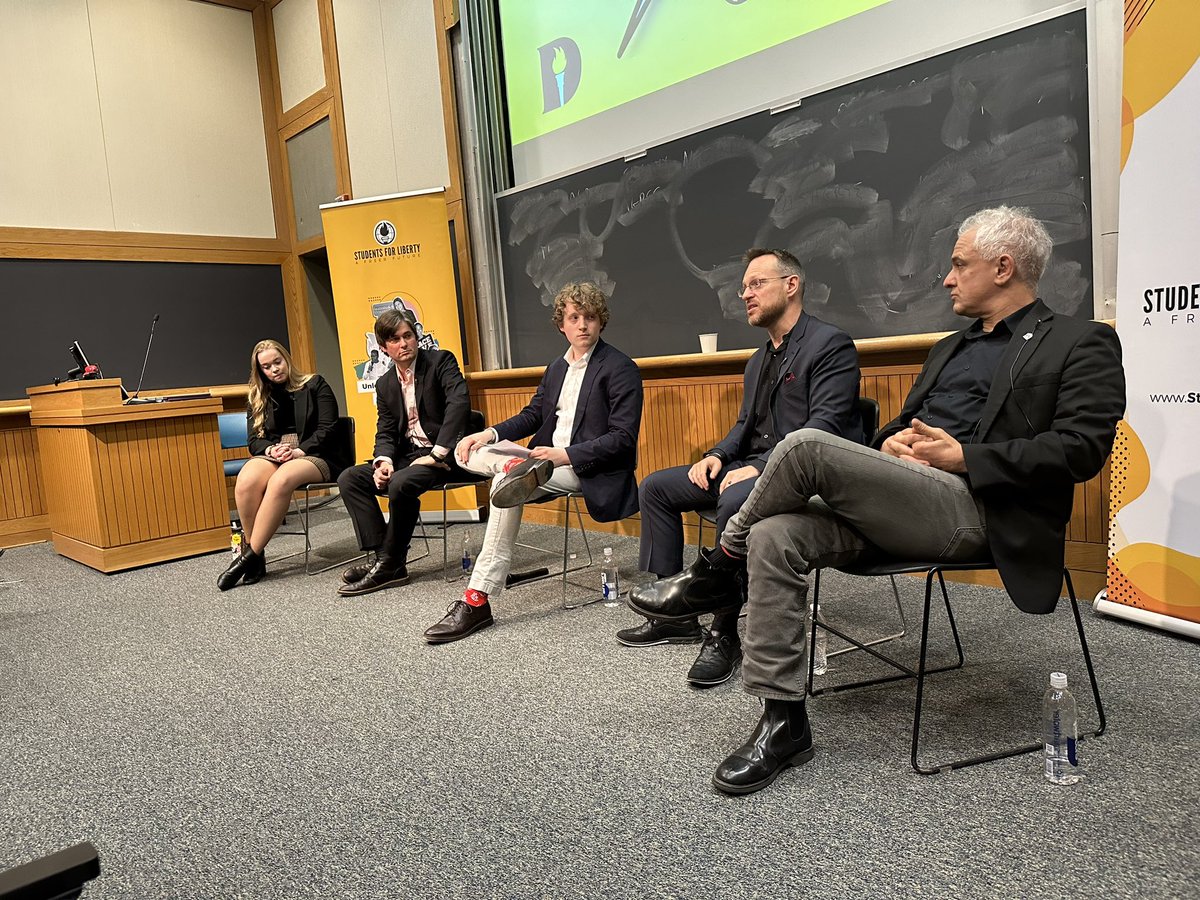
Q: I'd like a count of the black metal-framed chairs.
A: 5